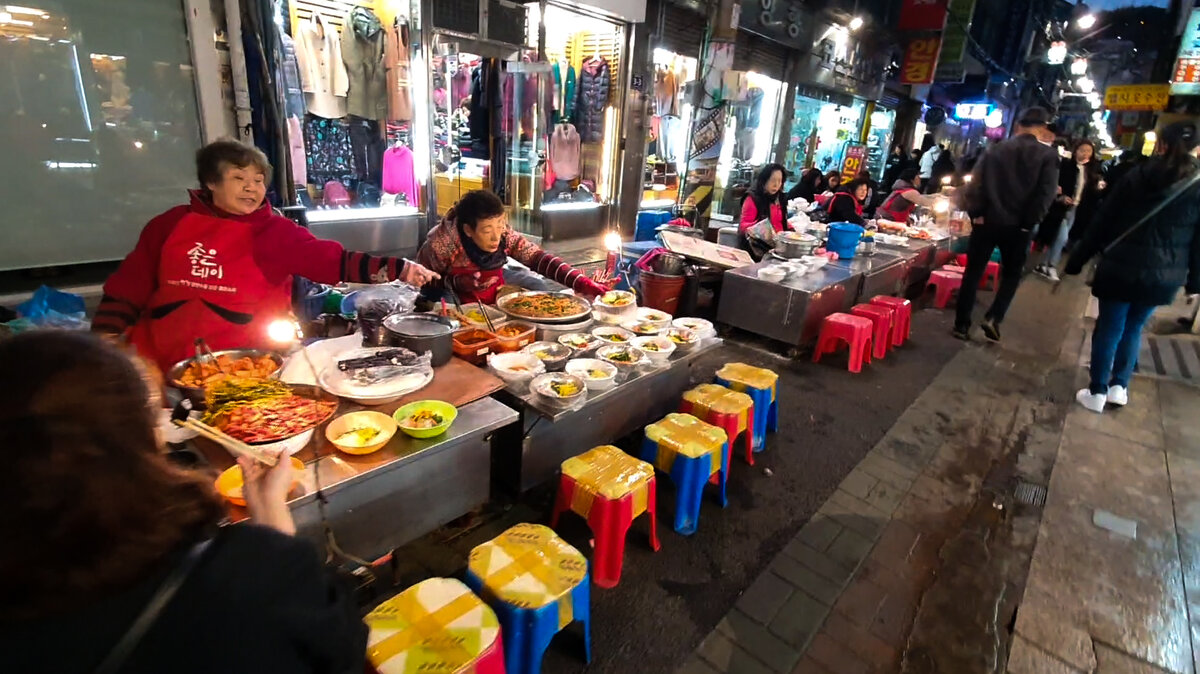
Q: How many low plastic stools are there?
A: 12